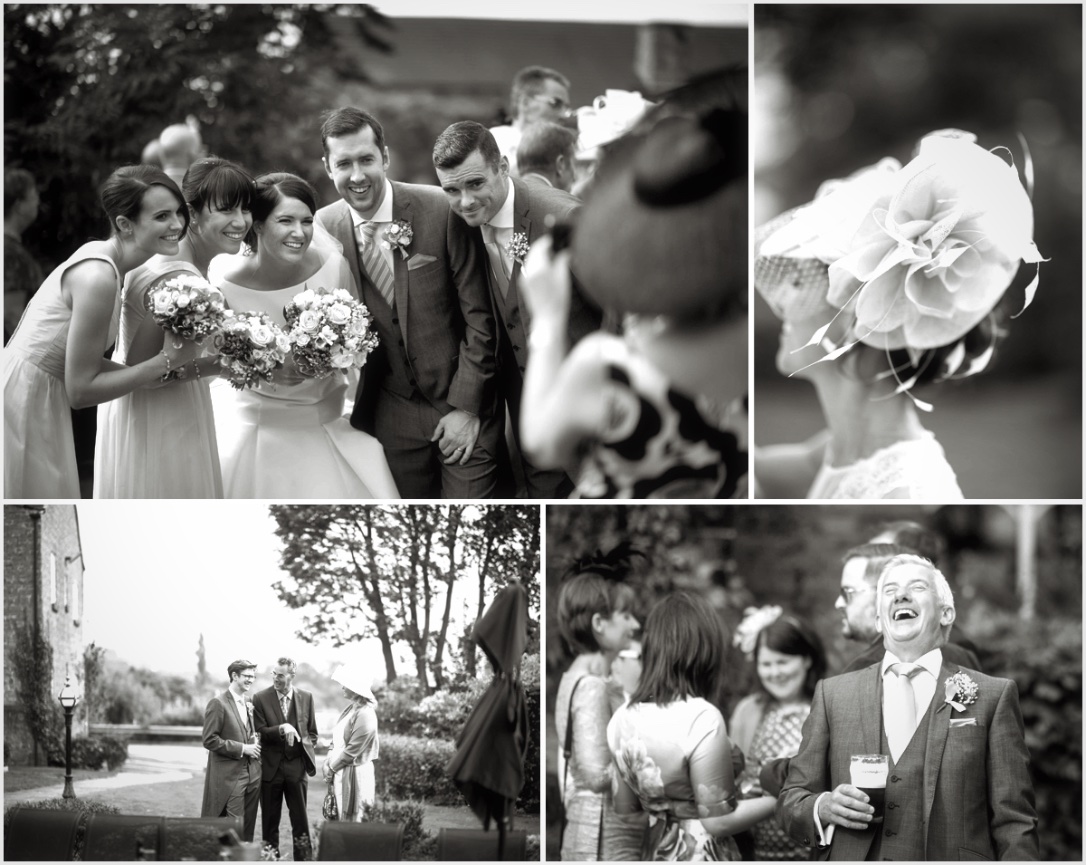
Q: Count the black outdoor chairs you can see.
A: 5